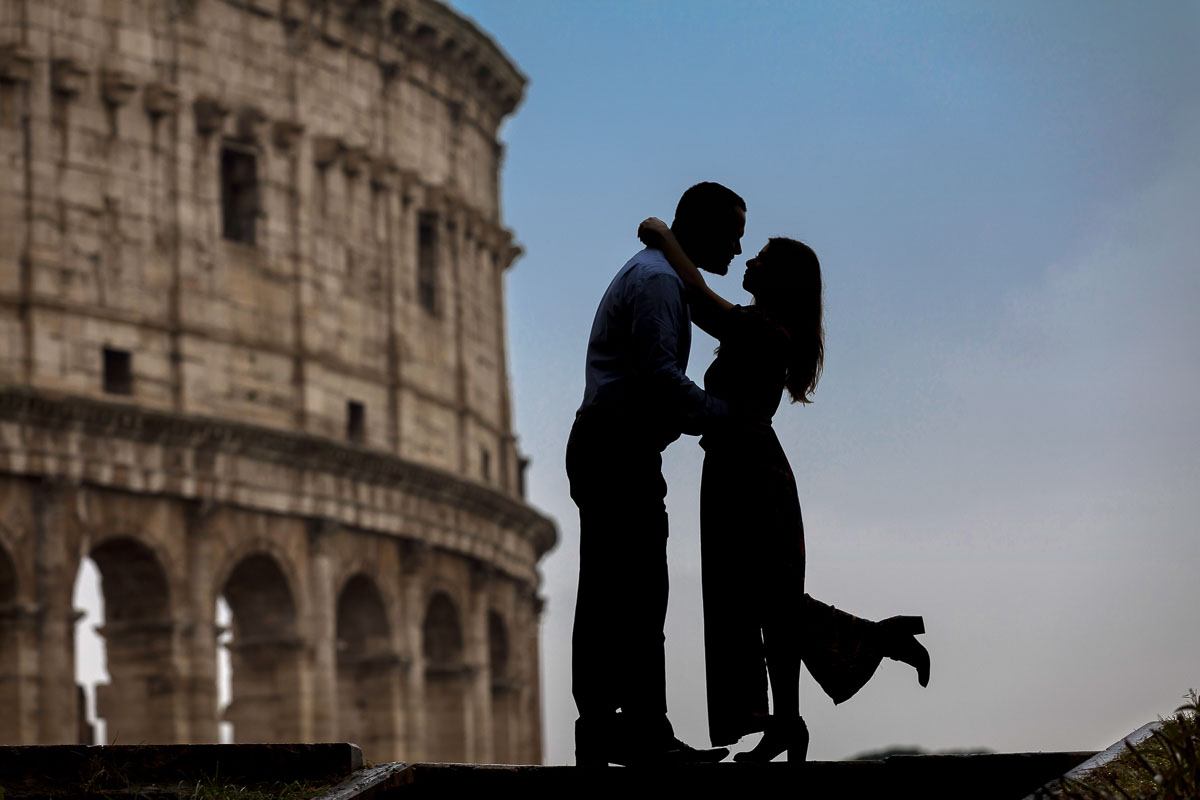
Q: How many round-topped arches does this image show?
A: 6